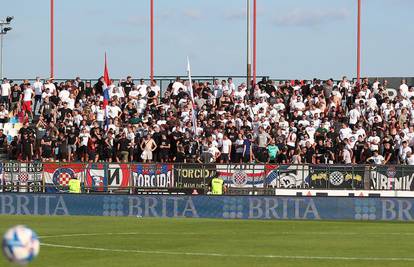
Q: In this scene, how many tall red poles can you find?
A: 4